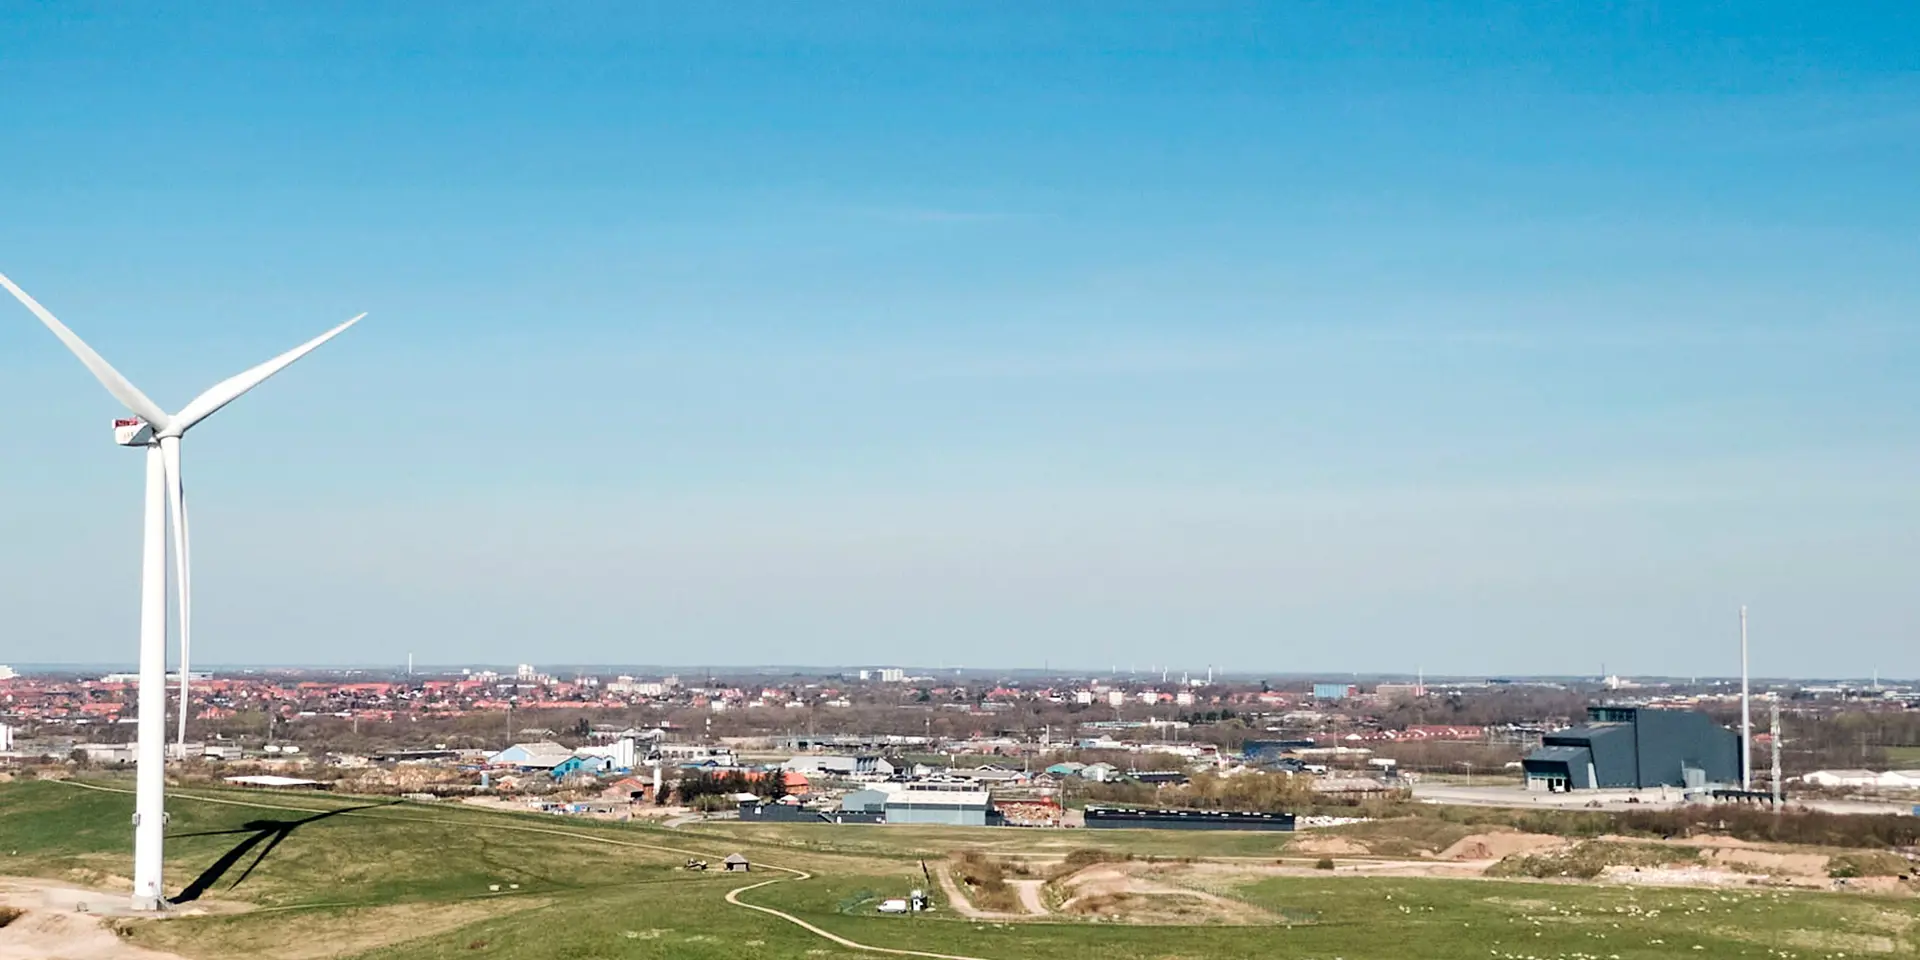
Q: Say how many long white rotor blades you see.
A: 3